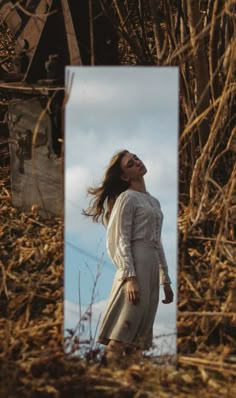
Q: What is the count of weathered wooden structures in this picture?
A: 1